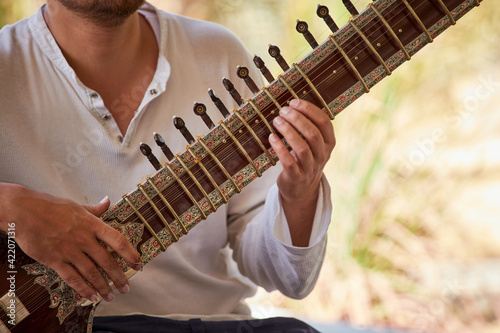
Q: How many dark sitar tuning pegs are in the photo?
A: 12